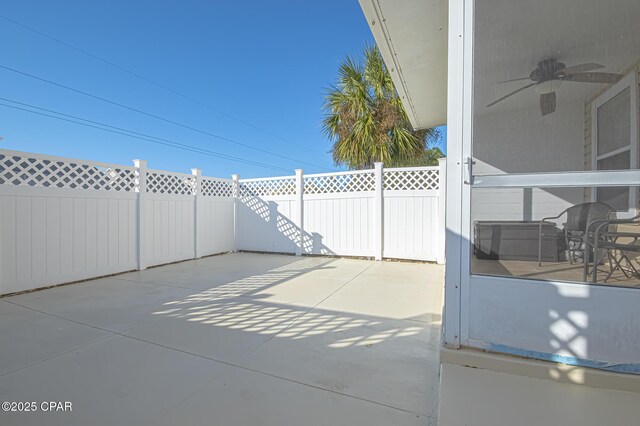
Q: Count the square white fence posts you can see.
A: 6